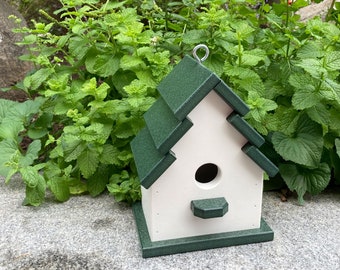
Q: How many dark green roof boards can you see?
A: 6